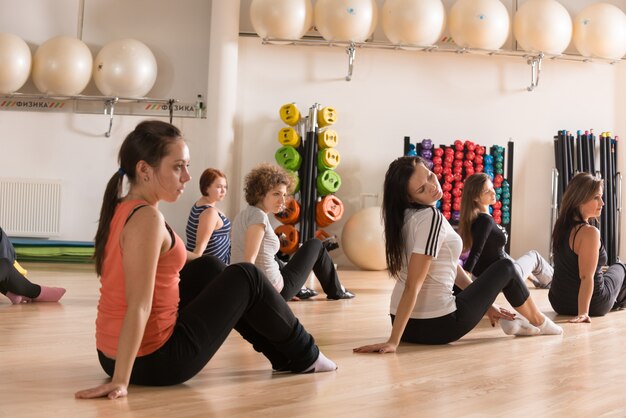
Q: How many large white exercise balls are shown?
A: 10